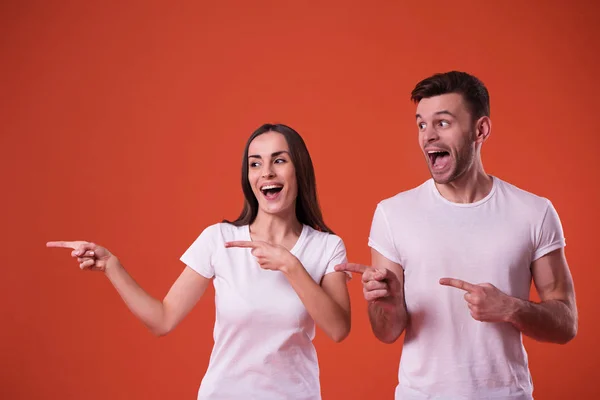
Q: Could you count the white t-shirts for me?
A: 2